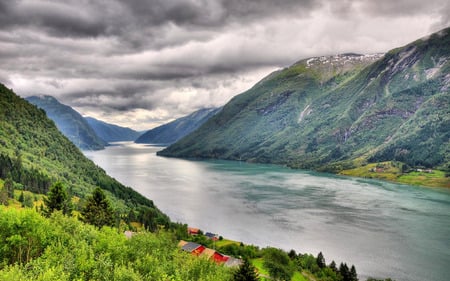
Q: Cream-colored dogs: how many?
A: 0